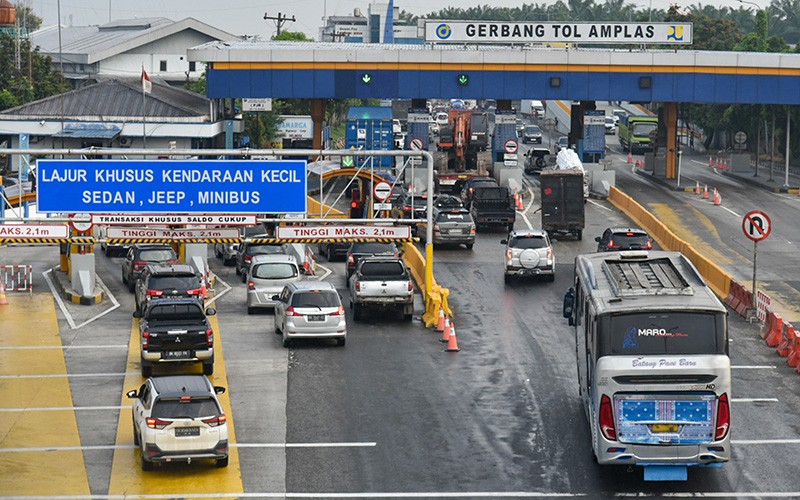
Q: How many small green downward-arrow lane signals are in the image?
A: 3